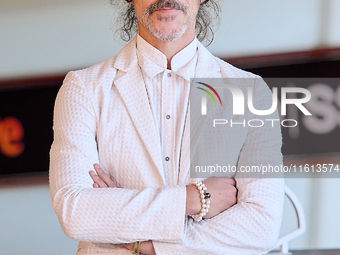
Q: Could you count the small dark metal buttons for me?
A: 3